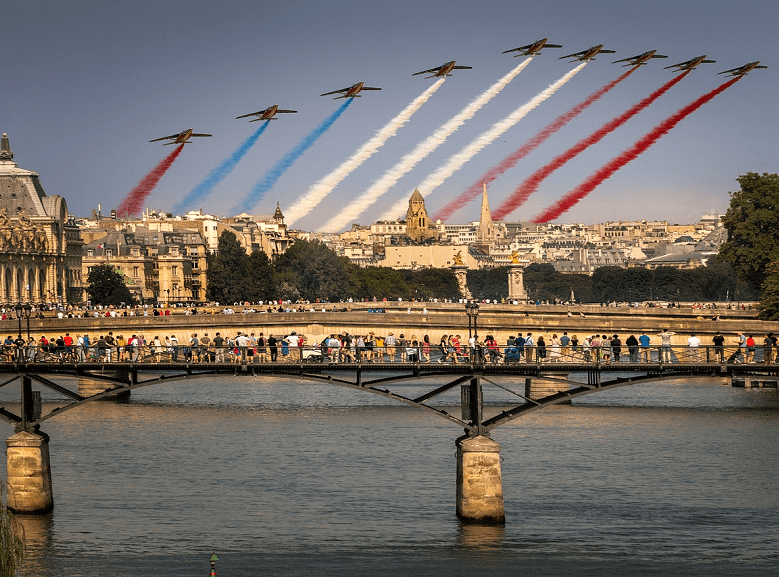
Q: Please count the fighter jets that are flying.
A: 9